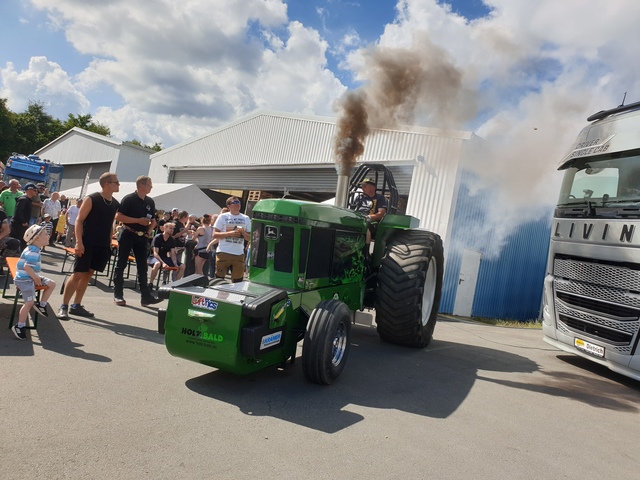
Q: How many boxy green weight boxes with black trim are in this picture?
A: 1